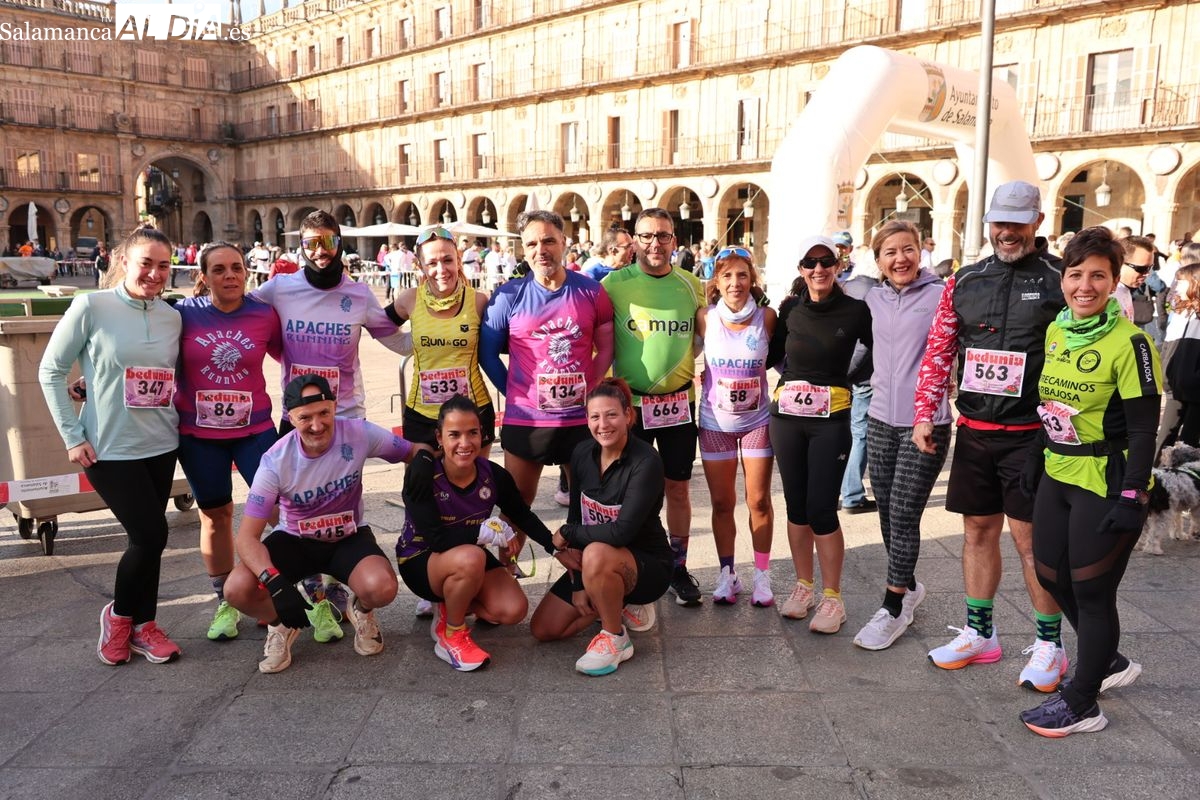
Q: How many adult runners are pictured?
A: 14